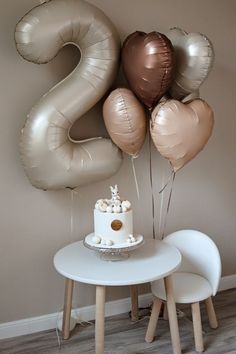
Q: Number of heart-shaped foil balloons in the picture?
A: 4